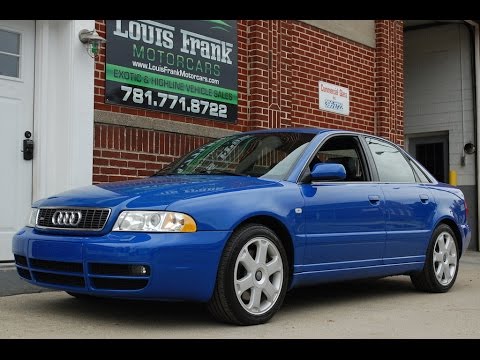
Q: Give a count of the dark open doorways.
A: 1